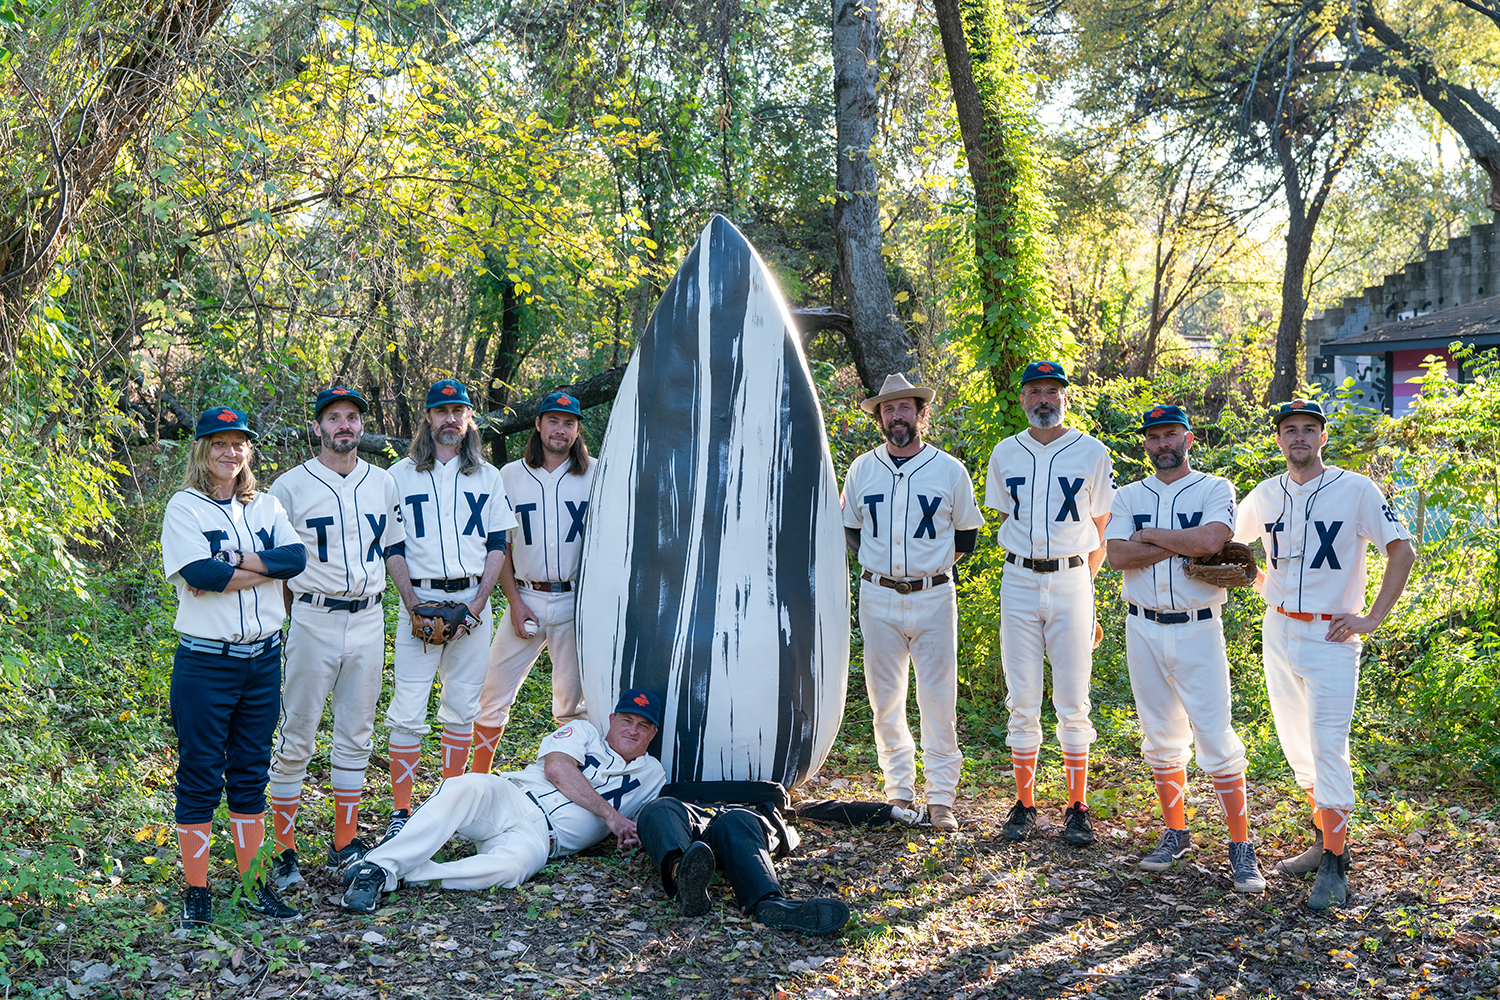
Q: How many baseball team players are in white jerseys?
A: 9